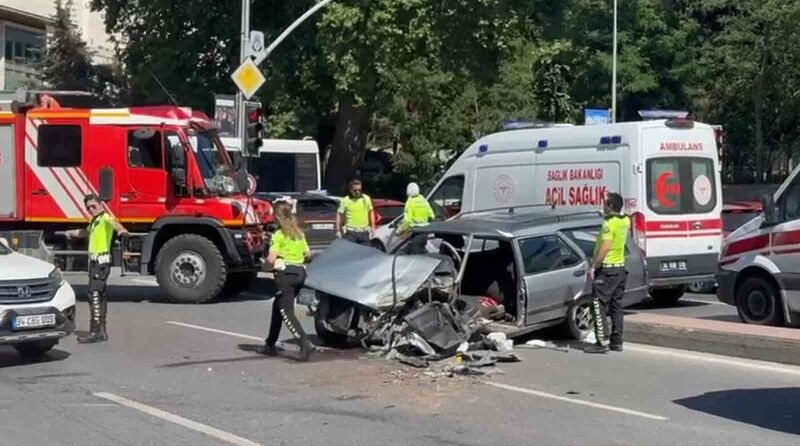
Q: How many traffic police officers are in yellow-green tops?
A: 5